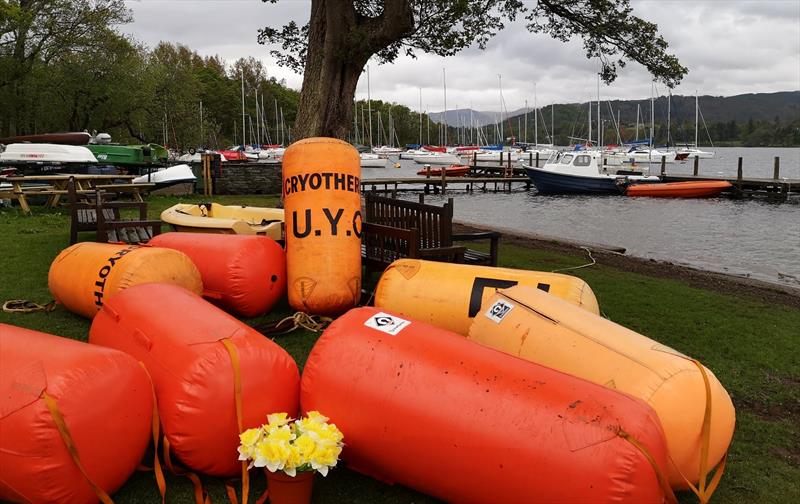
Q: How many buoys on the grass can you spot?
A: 8